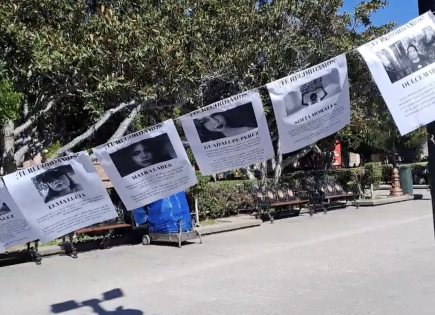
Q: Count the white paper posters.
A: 6